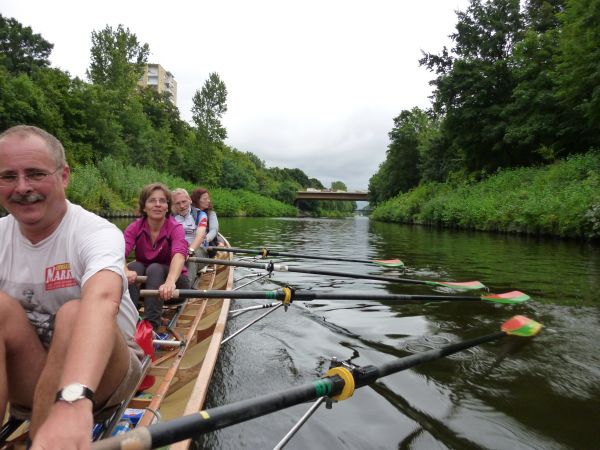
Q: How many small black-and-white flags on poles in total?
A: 0